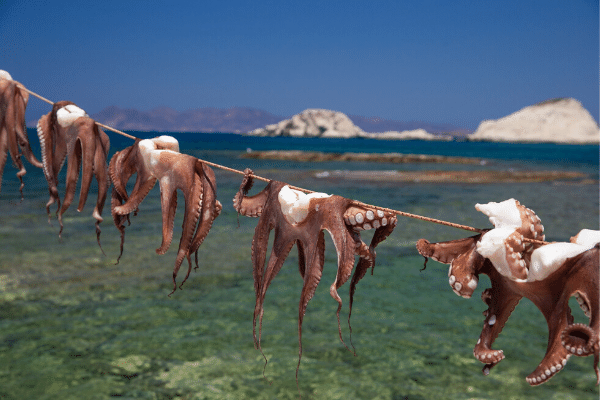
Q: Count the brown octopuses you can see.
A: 5